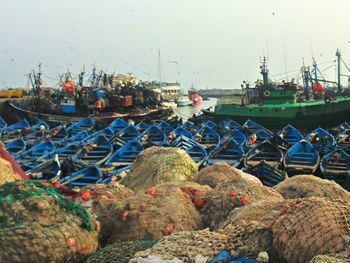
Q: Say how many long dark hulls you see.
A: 2